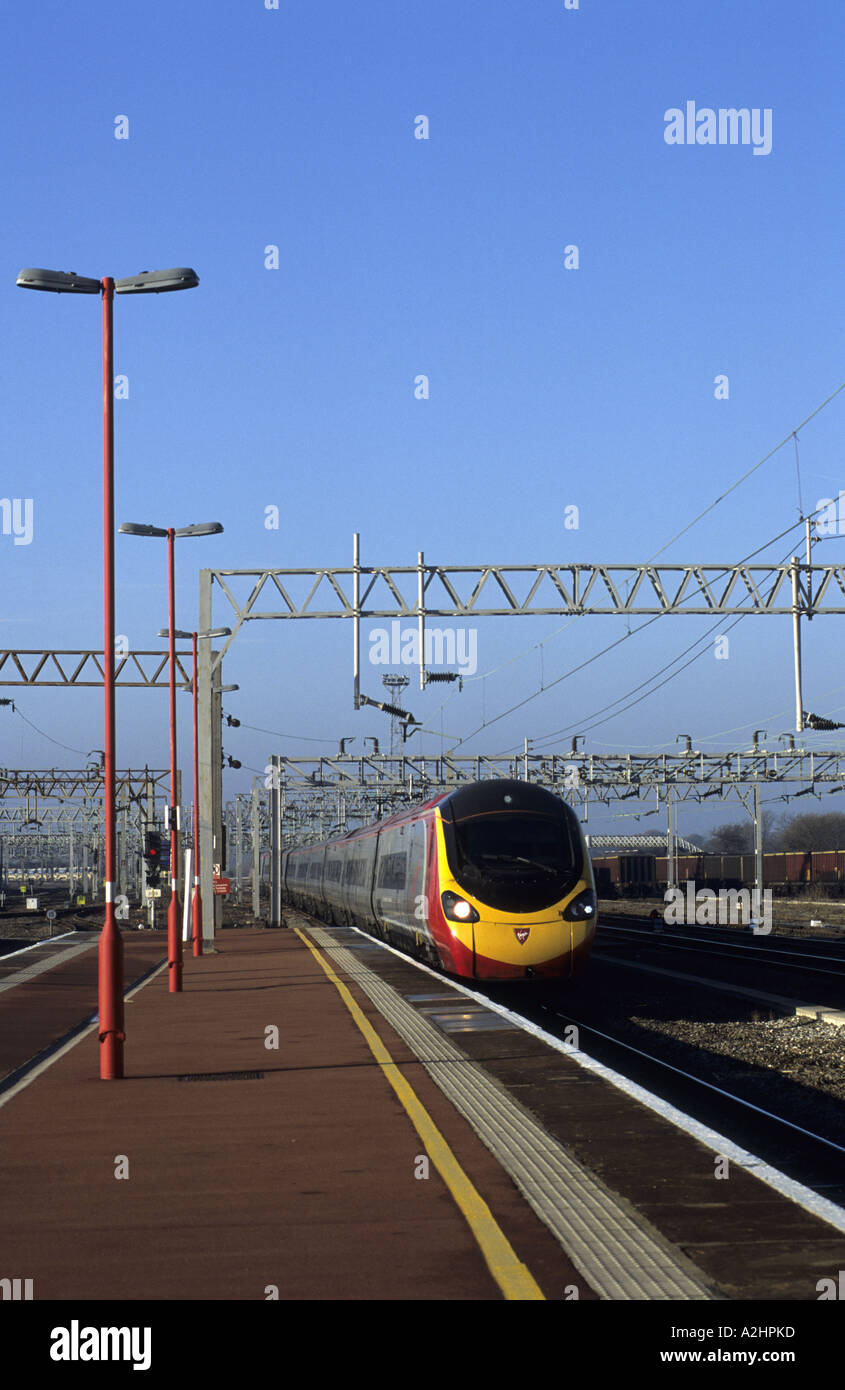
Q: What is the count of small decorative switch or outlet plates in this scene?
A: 0